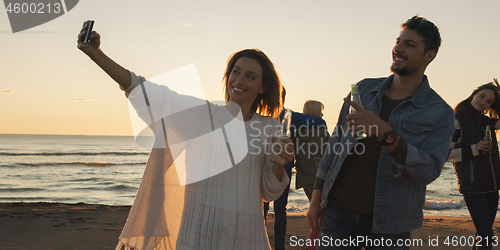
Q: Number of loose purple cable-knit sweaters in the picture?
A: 0